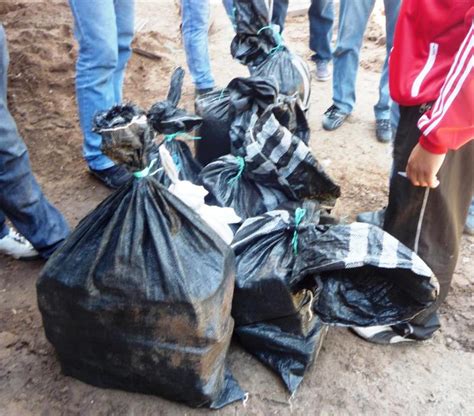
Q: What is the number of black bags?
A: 6